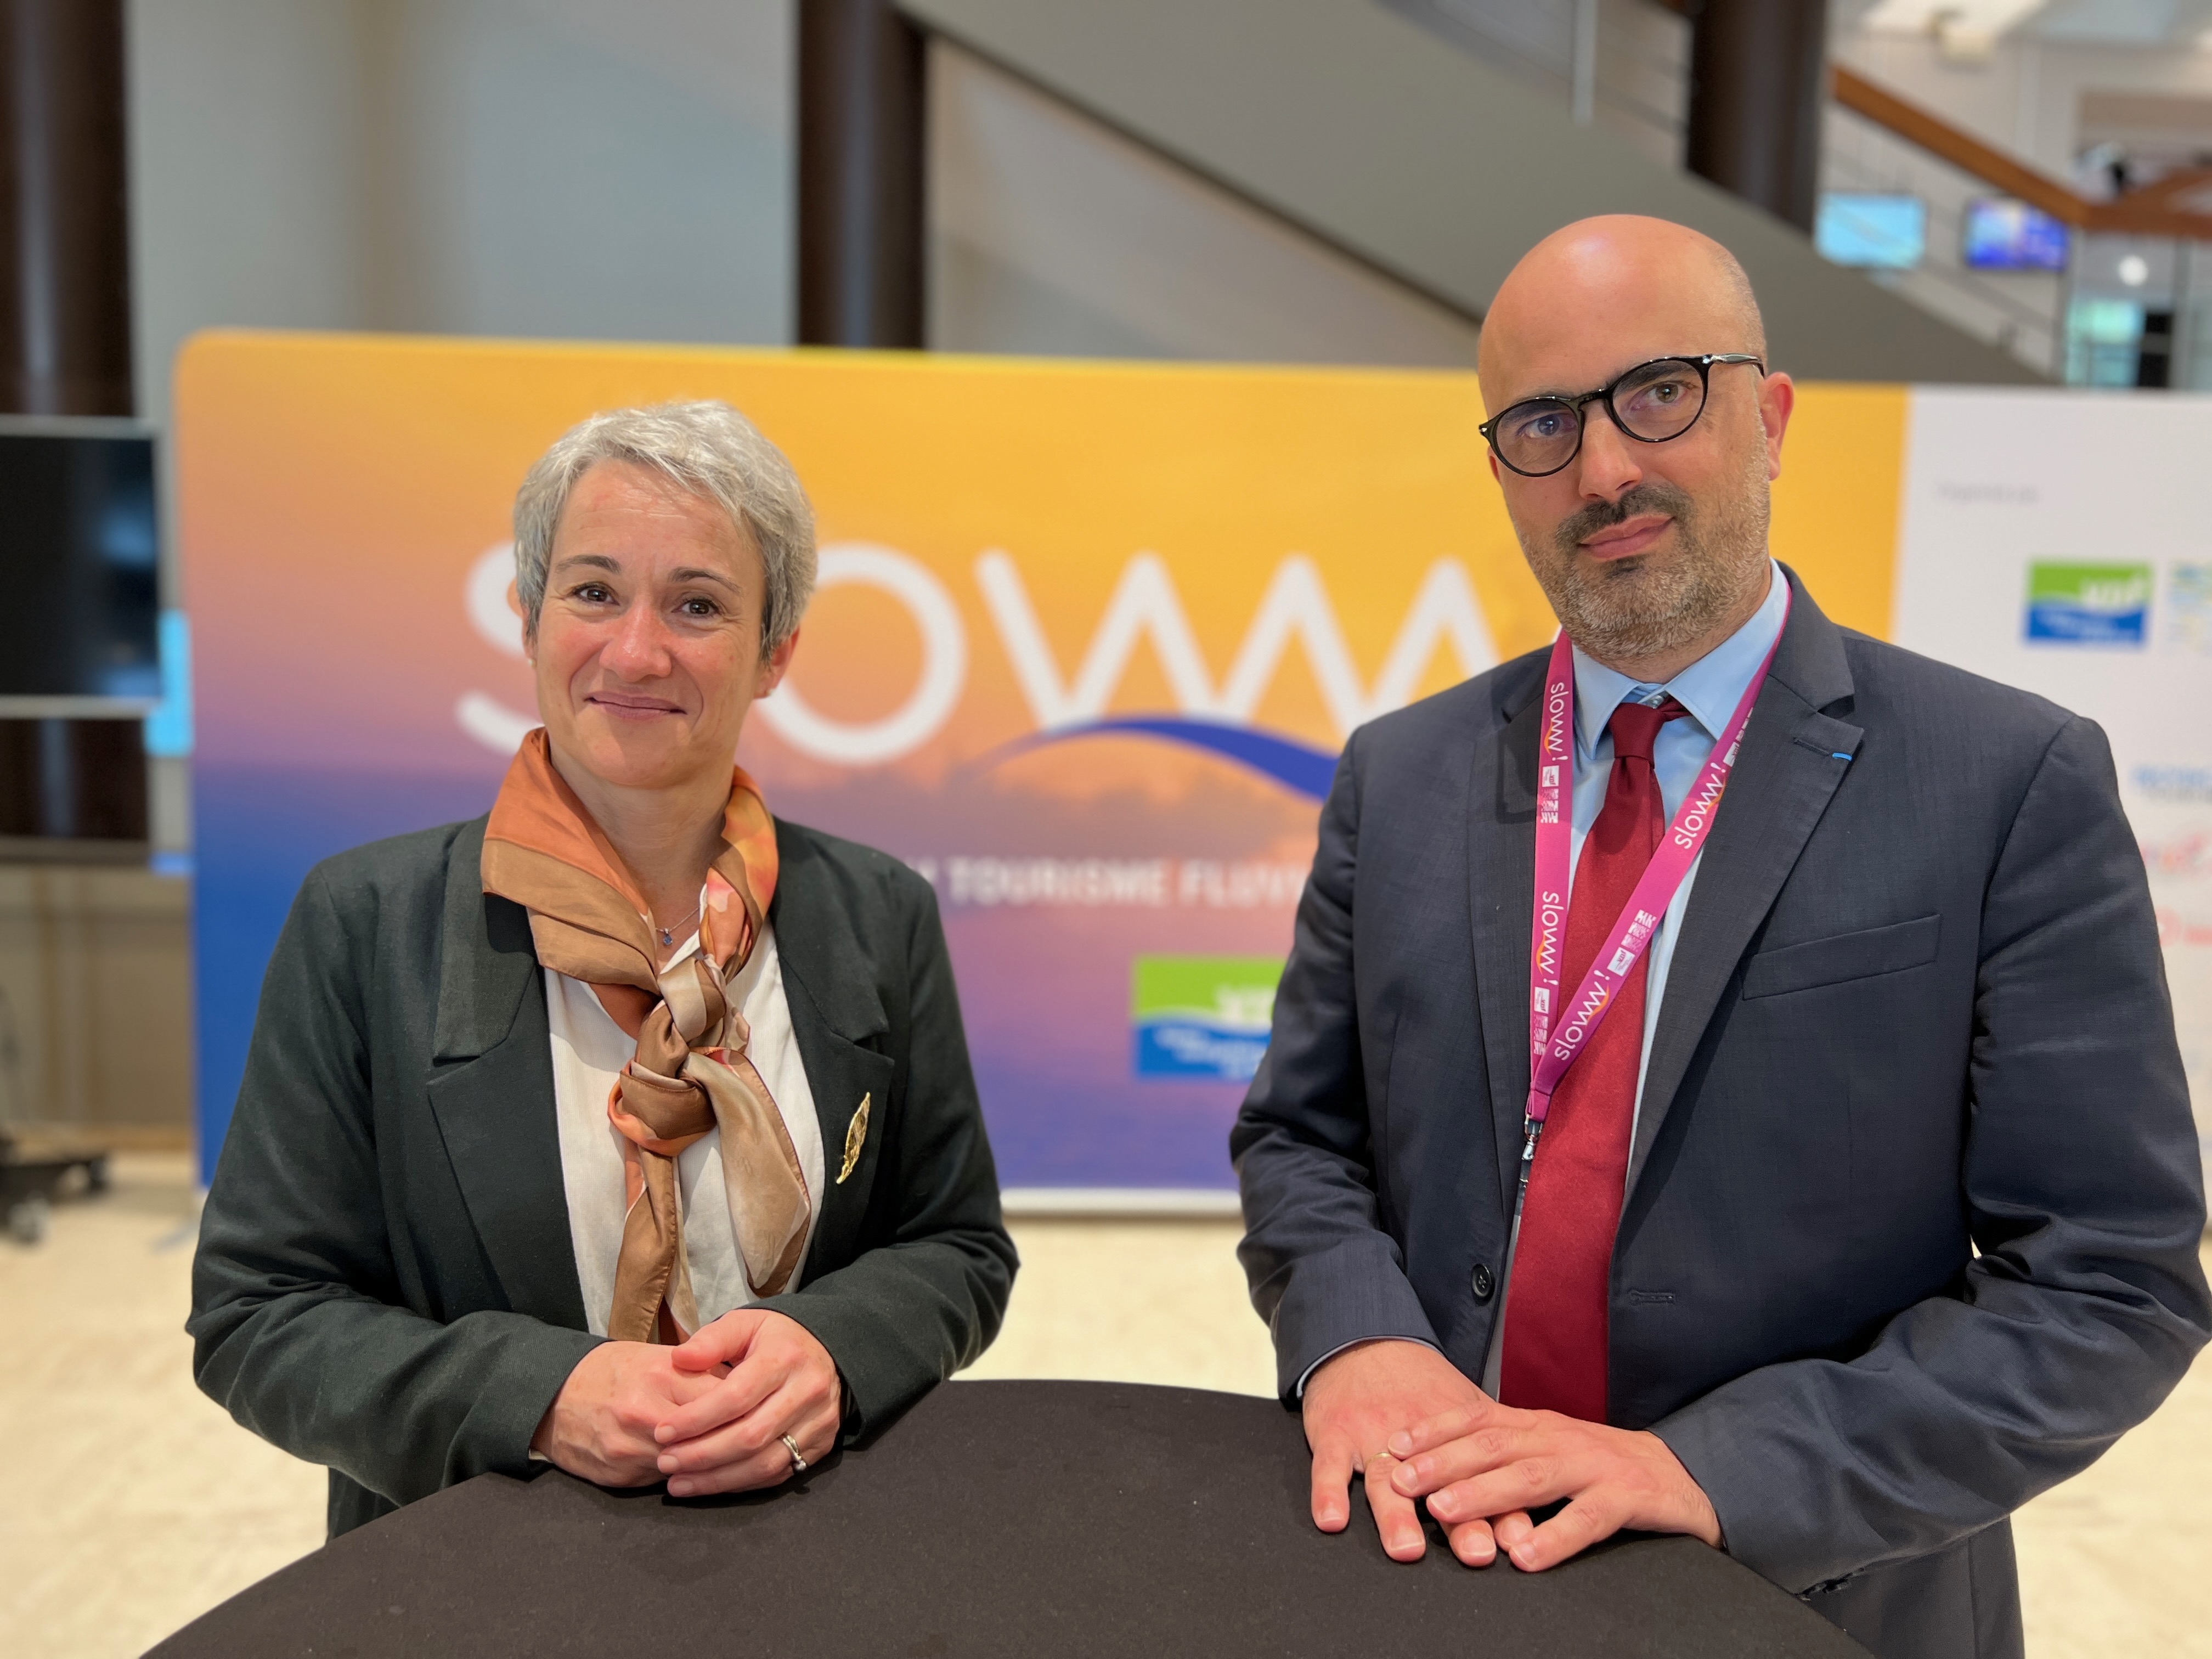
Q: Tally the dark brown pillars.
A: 3